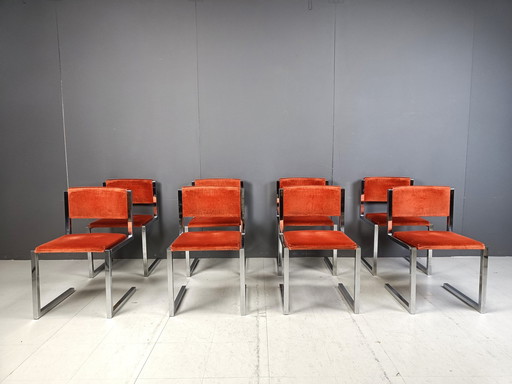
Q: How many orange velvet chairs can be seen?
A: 8